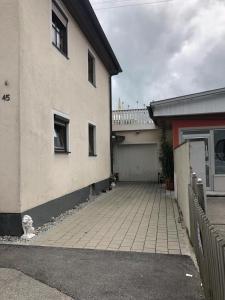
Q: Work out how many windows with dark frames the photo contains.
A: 4